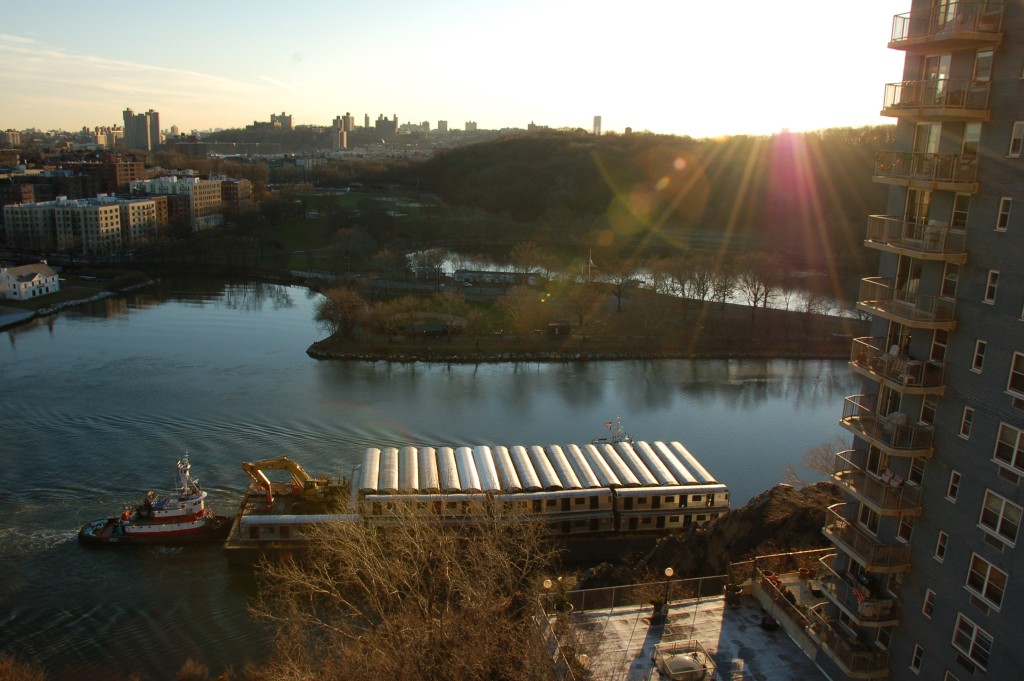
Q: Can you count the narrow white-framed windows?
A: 9